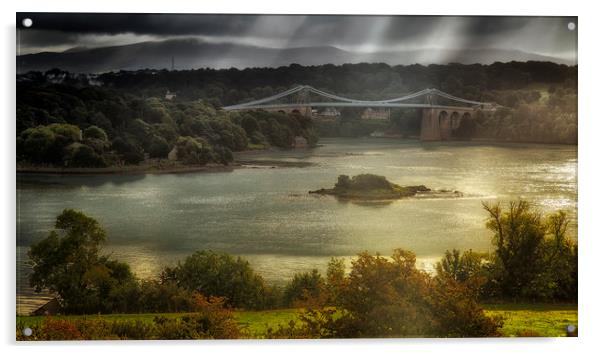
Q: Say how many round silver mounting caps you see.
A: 4